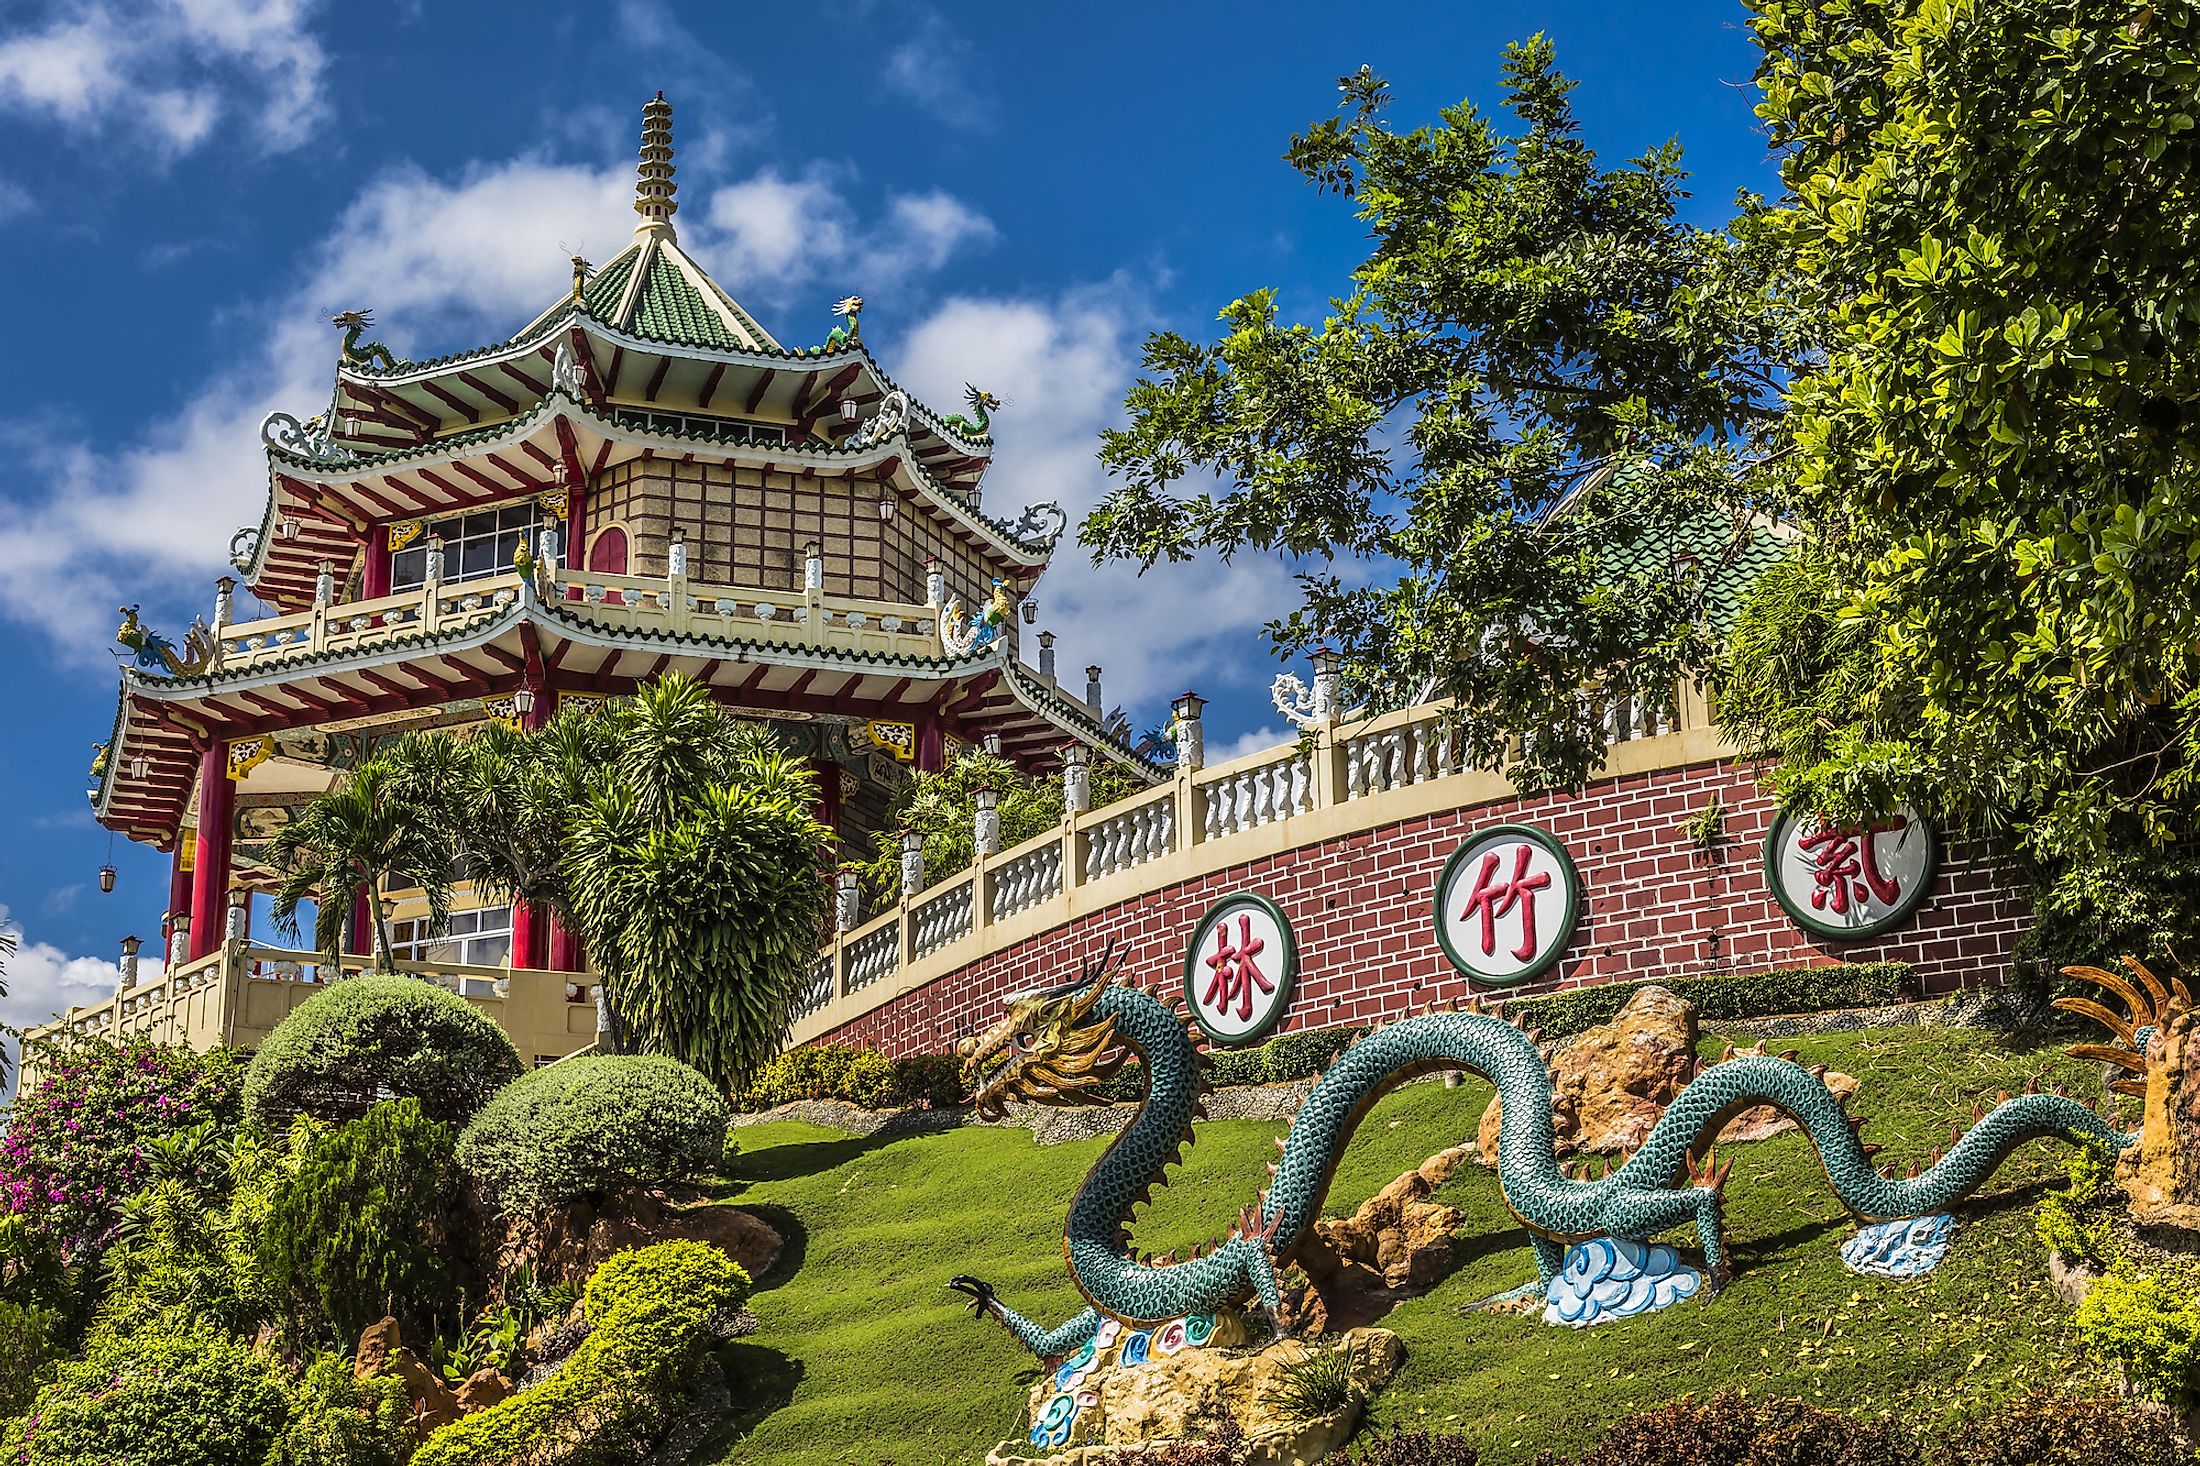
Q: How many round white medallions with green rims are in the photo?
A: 3